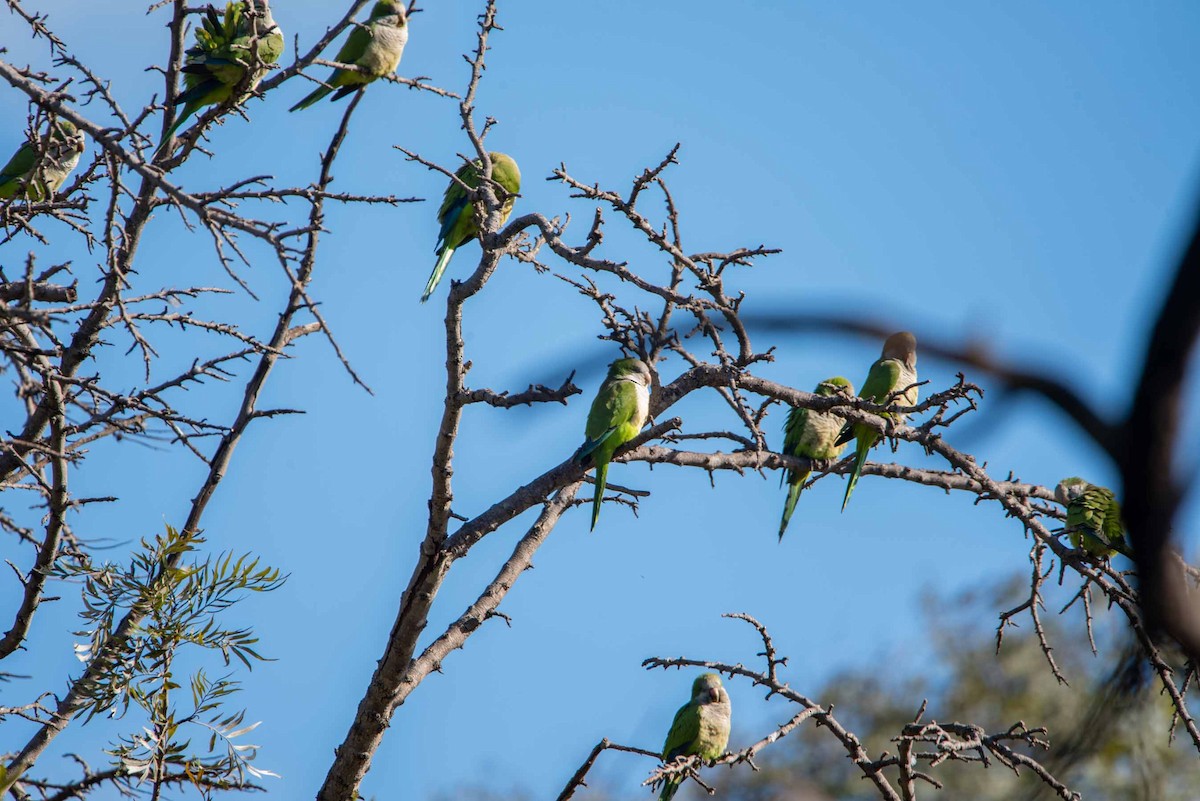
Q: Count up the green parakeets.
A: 9